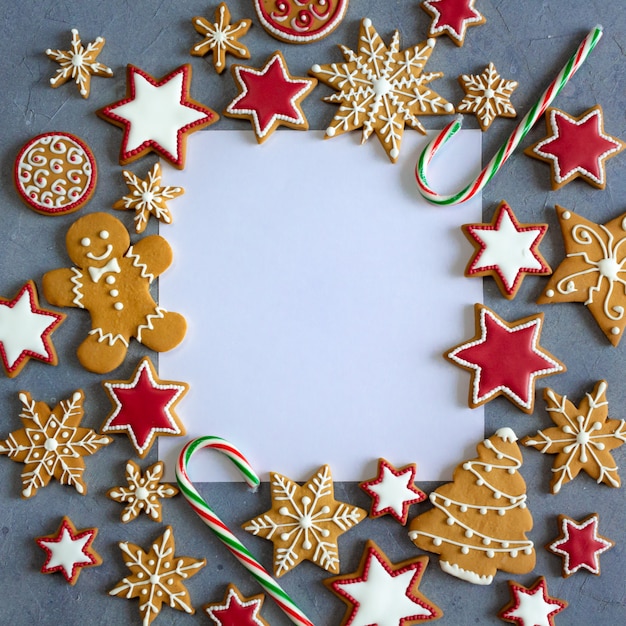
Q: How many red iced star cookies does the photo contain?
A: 7